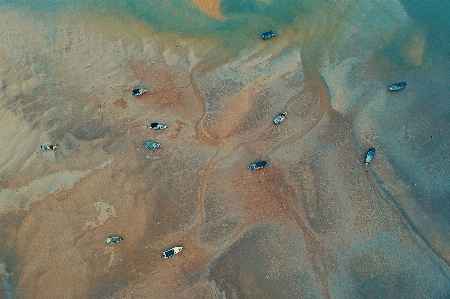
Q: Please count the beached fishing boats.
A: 11